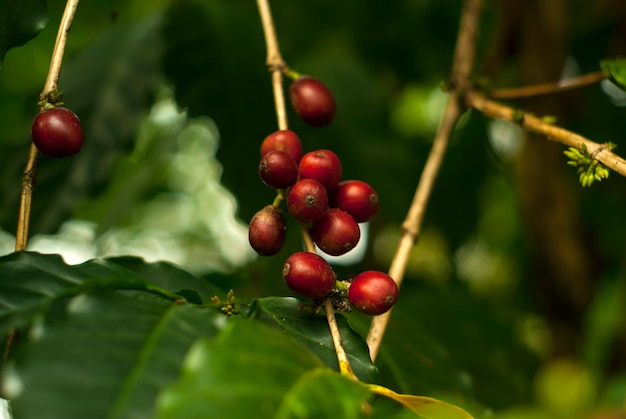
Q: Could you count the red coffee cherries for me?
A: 11